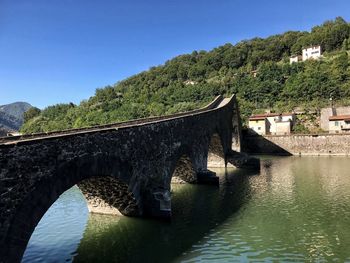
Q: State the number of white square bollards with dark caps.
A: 0